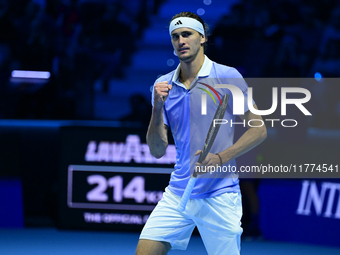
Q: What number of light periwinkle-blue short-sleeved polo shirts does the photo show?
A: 1